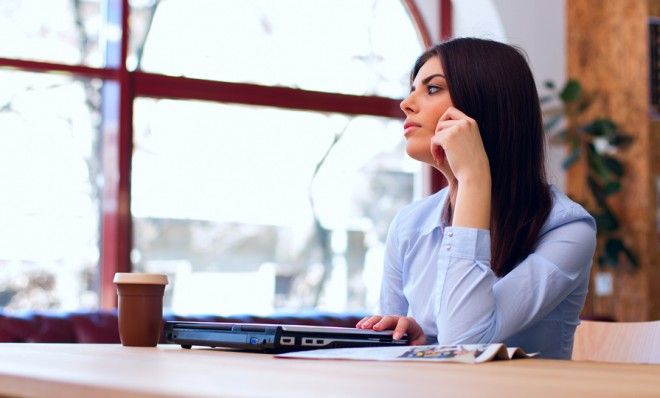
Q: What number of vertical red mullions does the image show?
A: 2